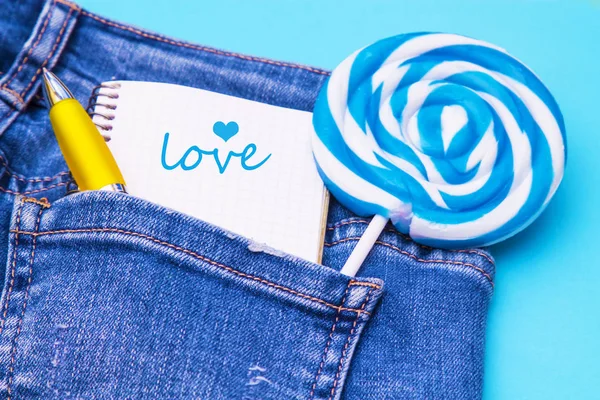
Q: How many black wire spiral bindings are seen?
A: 6